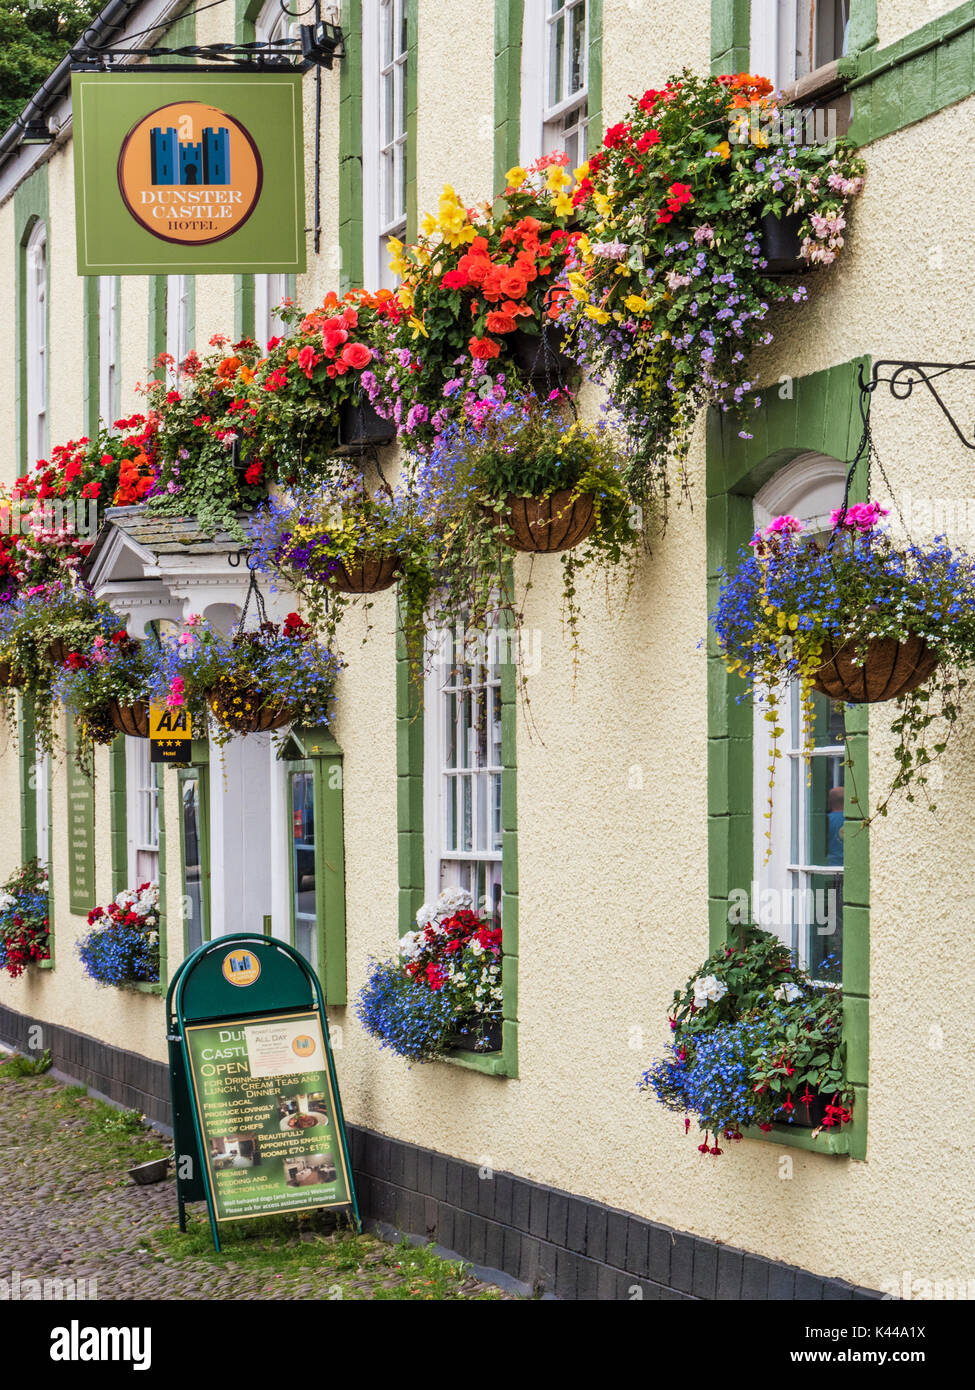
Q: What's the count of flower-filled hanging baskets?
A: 7